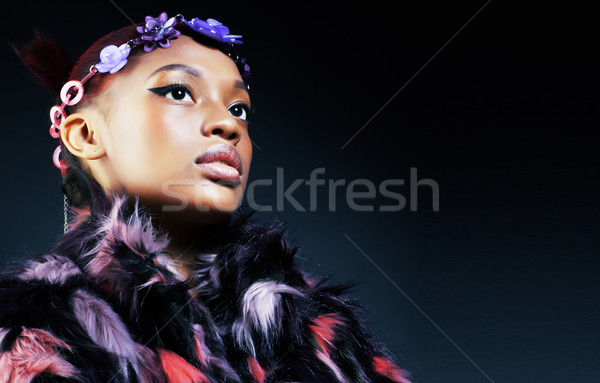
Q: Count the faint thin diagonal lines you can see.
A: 4